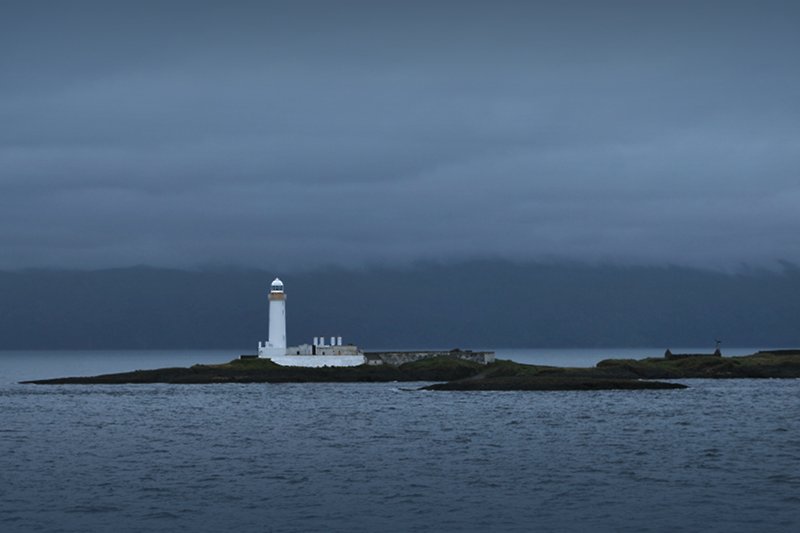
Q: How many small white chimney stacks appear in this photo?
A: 4